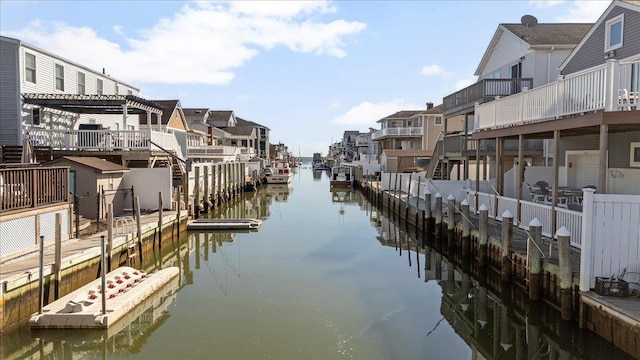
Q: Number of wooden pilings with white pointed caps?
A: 8